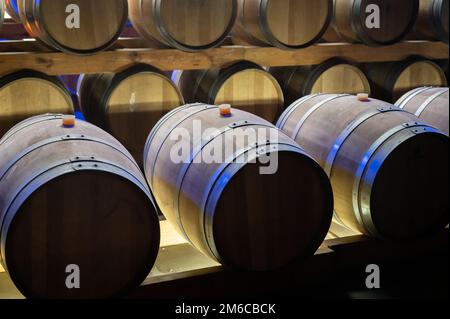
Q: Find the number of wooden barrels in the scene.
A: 14